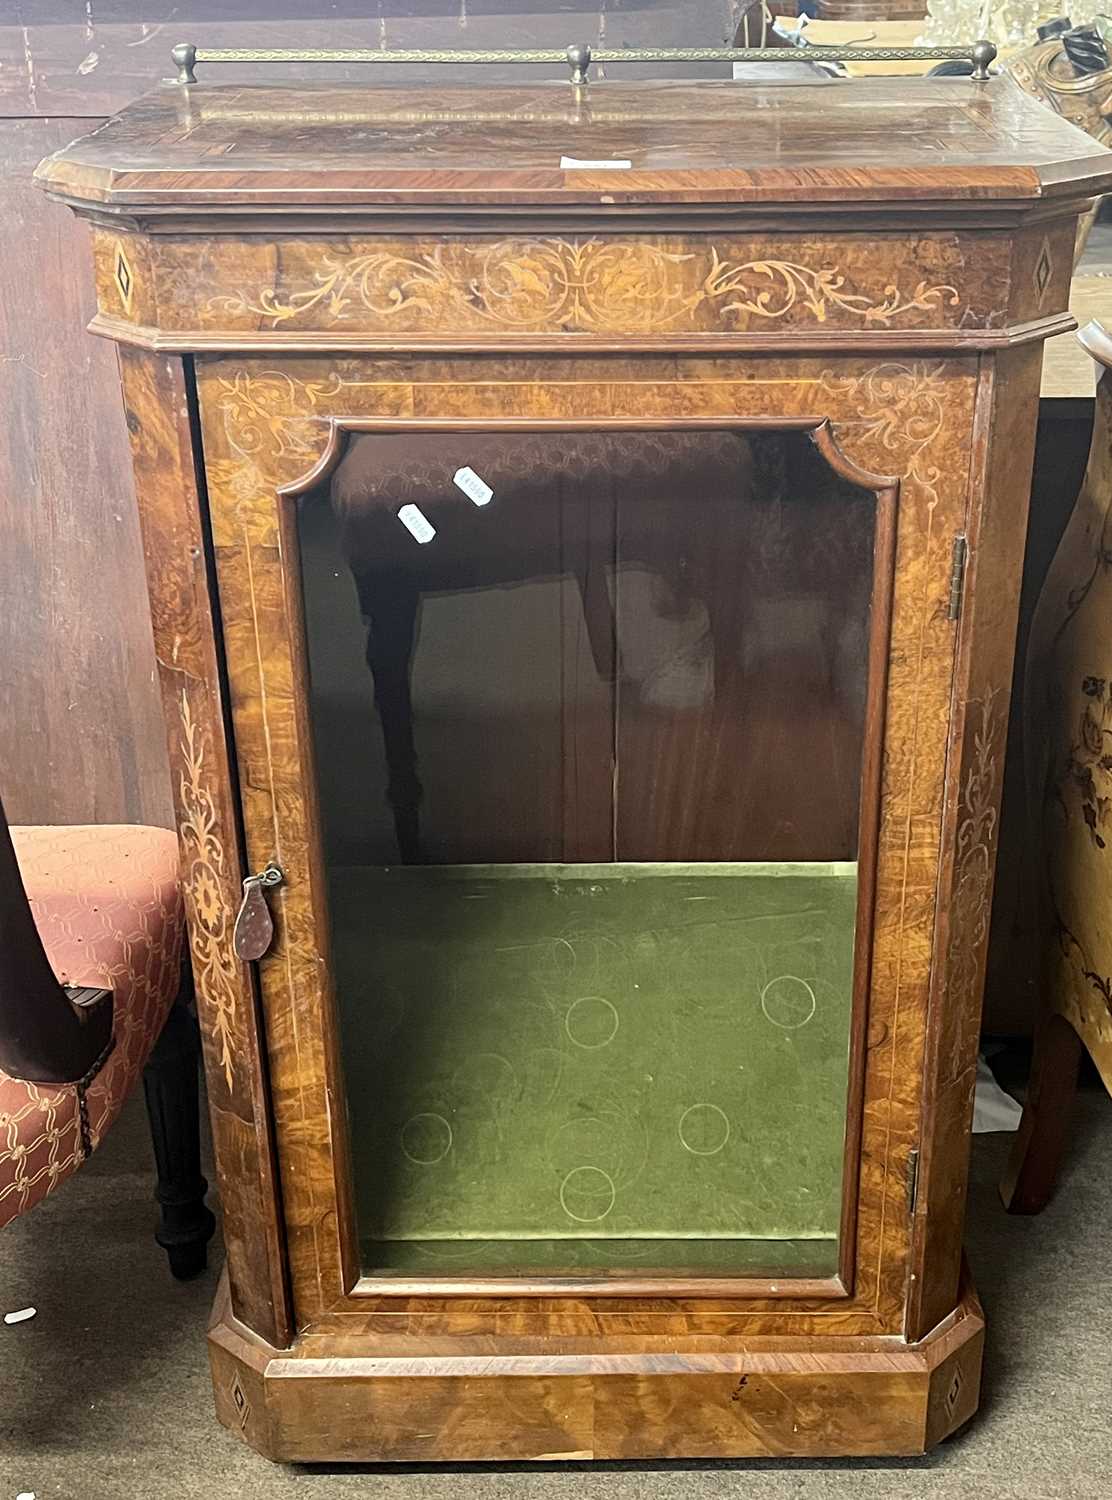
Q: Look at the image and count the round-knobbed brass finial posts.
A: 3